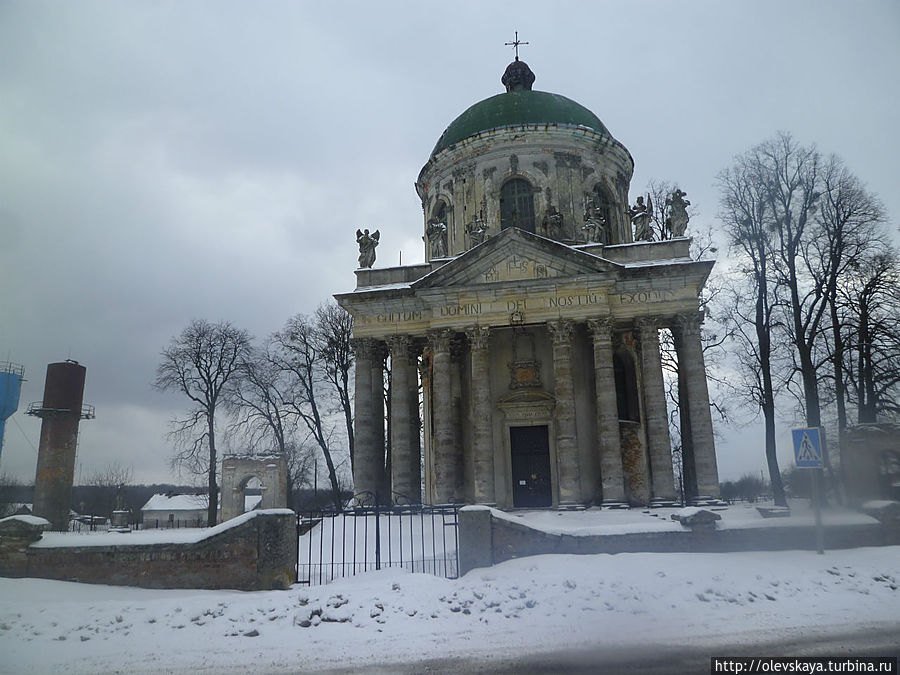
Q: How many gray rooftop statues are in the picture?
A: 7